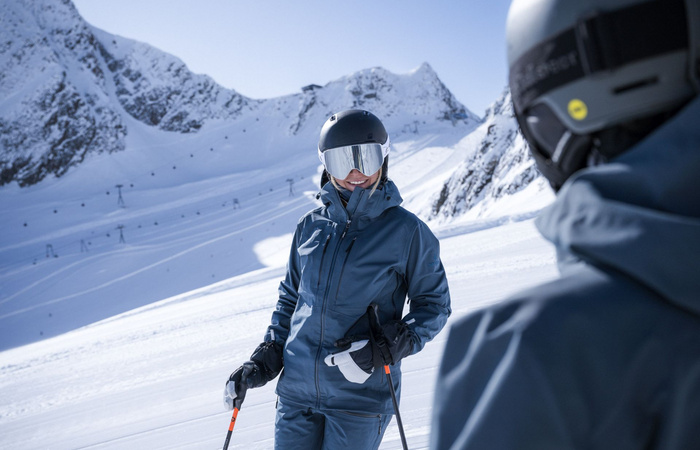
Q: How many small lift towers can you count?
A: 6